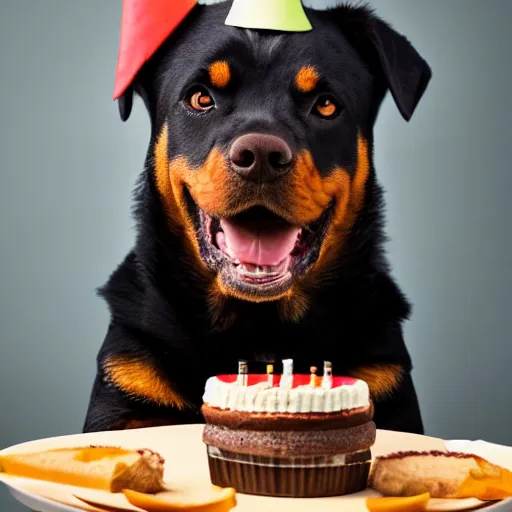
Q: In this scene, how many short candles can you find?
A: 2